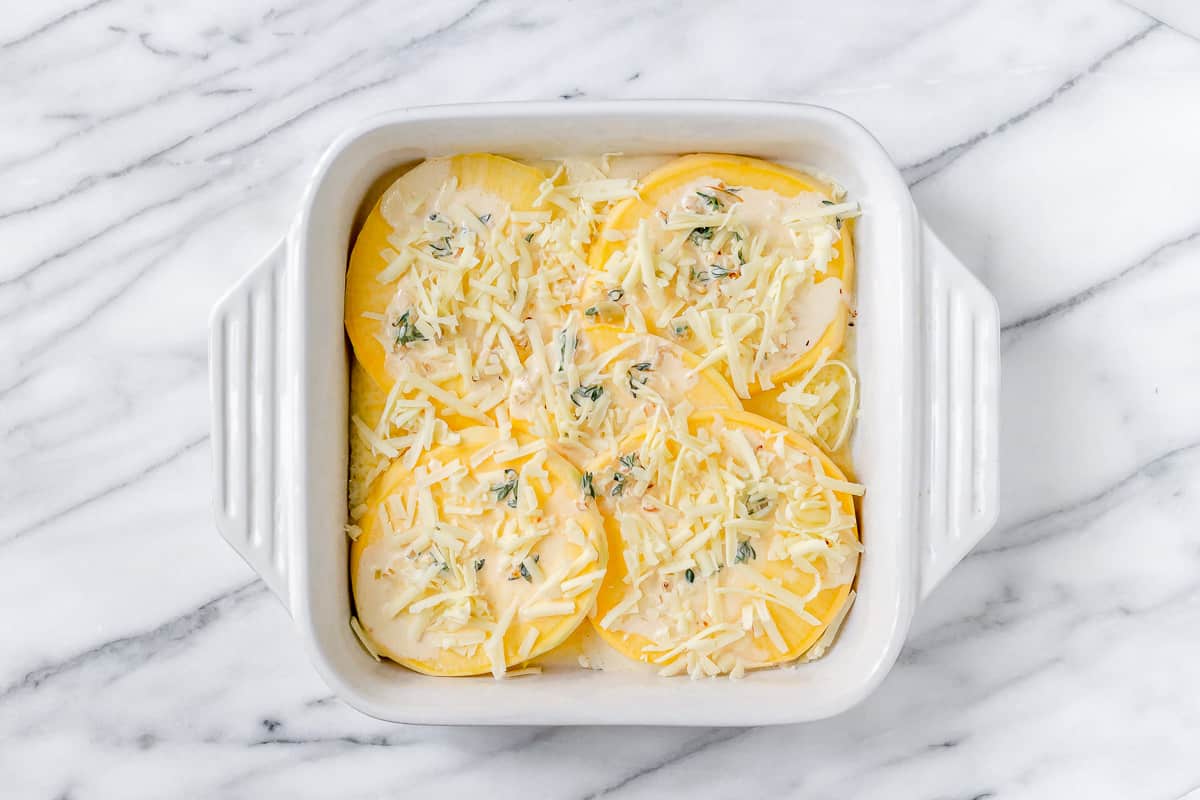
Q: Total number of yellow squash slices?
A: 5